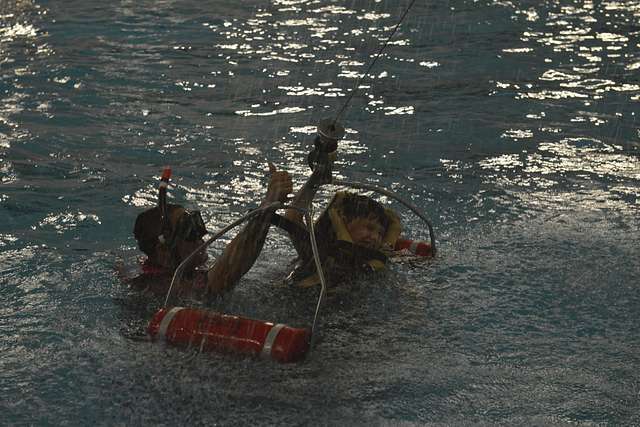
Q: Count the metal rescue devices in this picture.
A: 1